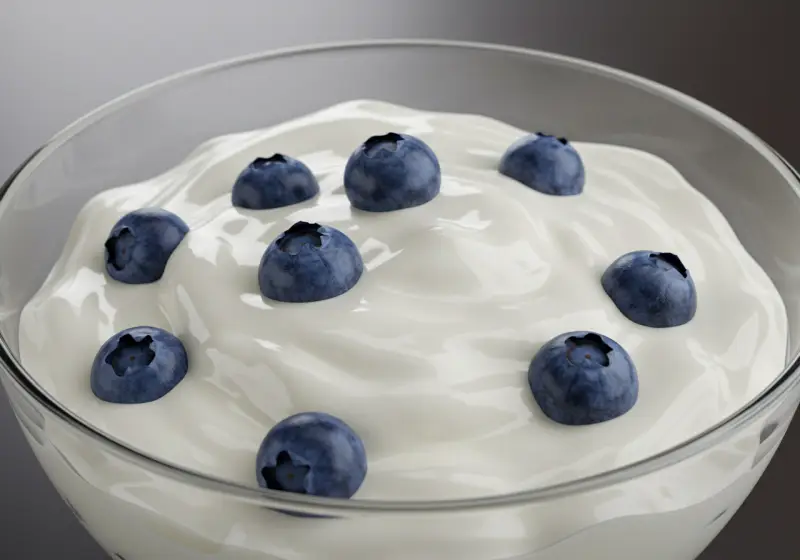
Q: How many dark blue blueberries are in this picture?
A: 9